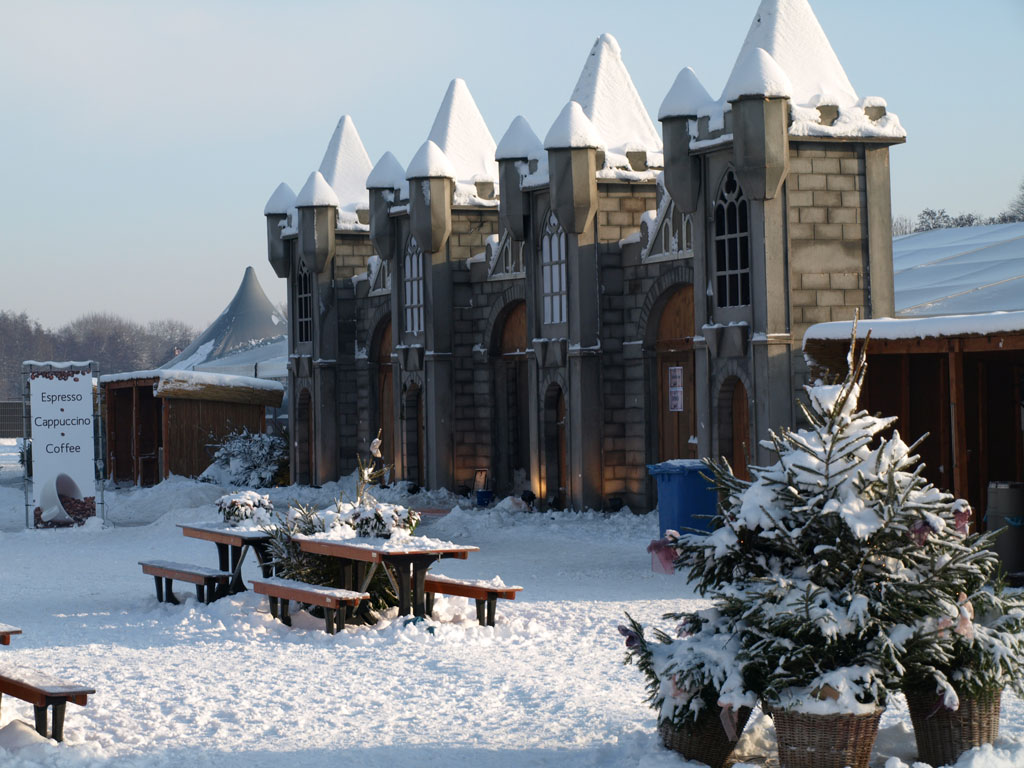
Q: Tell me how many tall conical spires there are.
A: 4